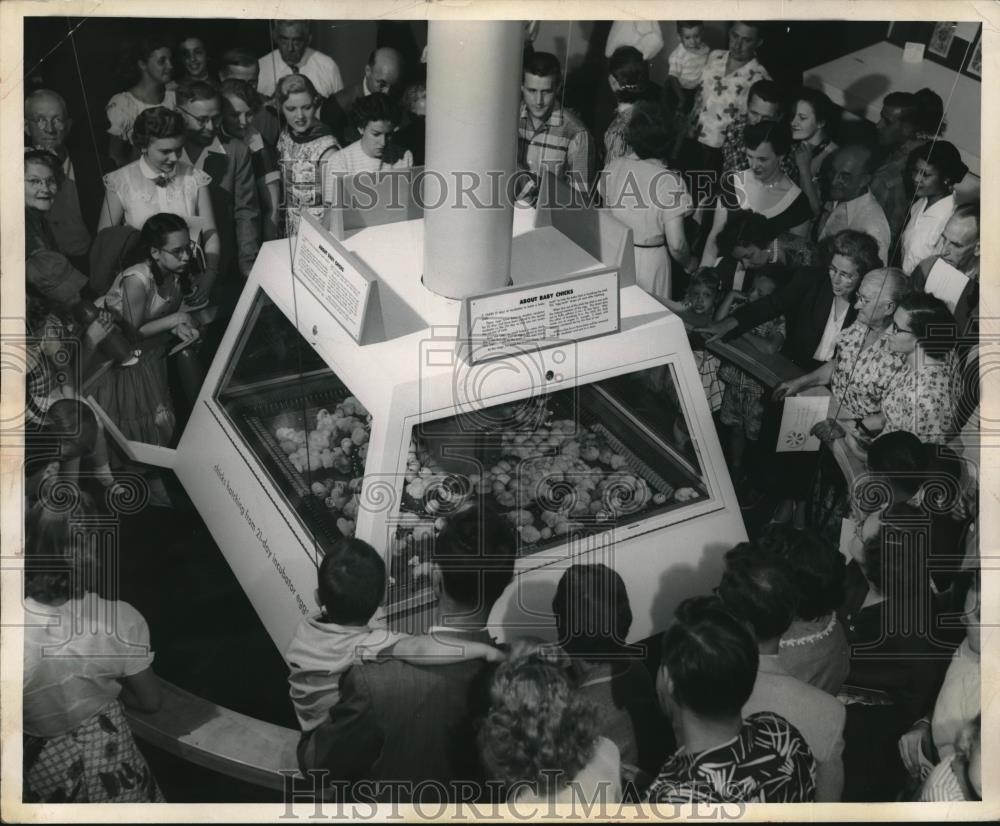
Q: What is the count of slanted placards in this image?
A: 4